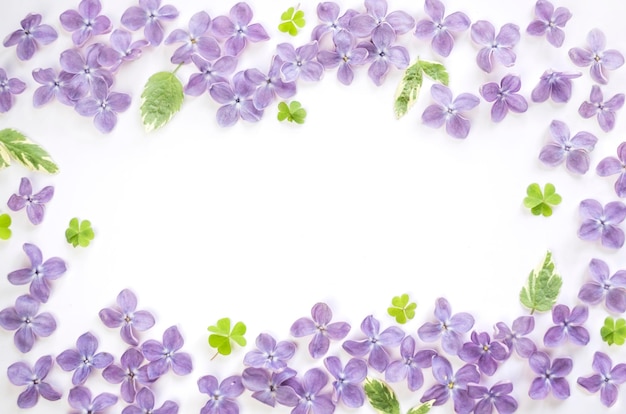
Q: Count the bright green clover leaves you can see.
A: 8